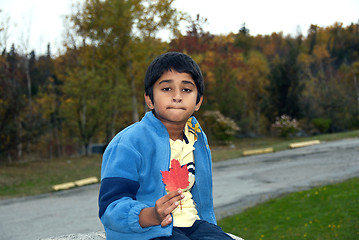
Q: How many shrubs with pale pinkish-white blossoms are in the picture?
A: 2